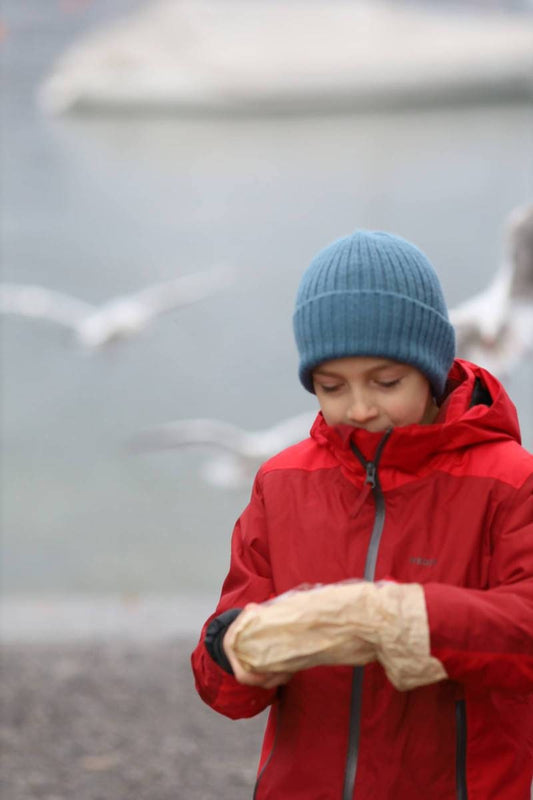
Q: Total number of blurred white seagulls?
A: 3